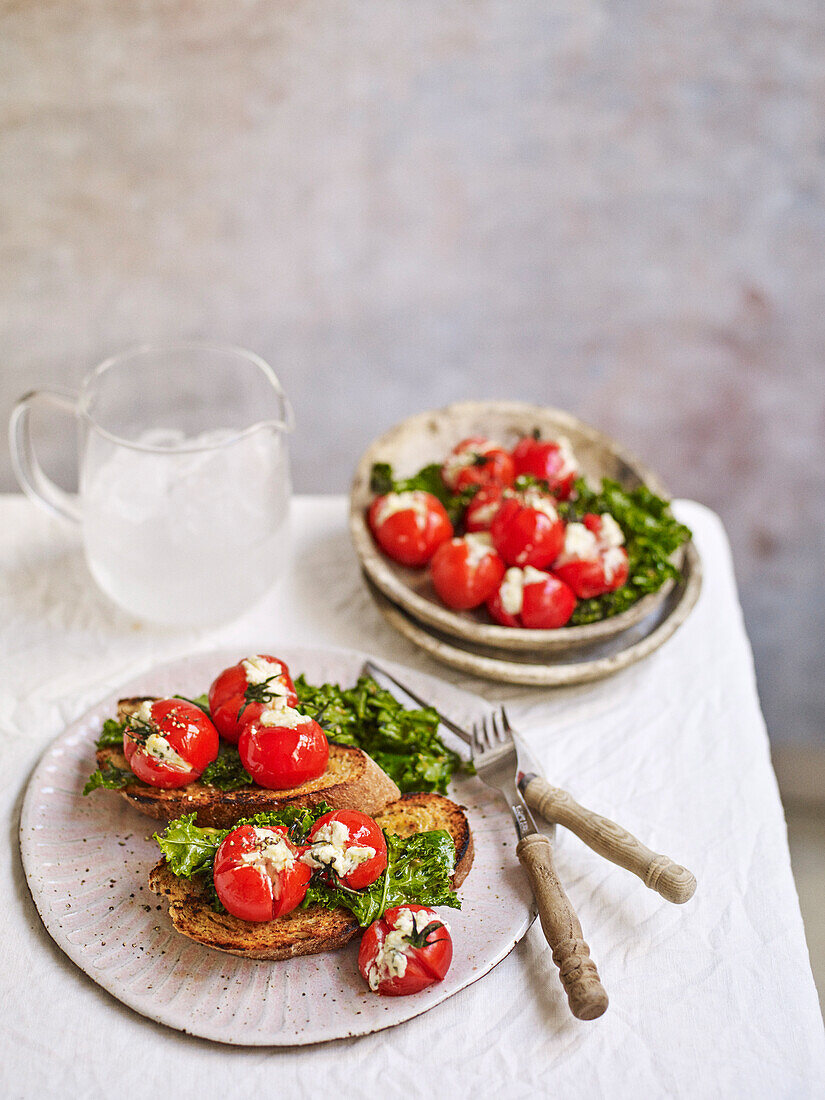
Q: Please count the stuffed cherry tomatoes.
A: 14